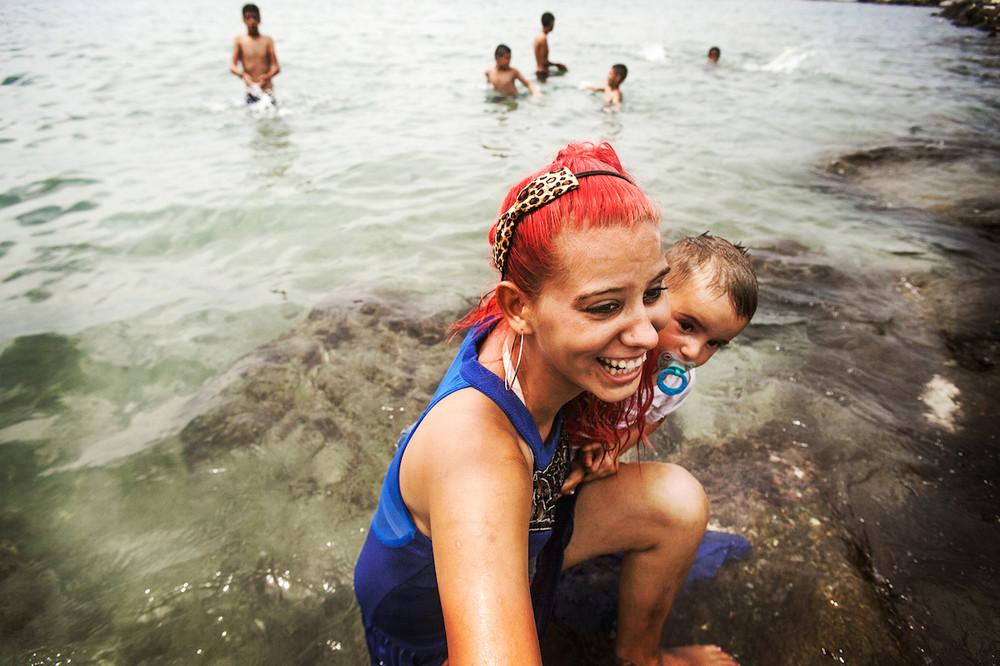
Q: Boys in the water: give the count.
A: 5